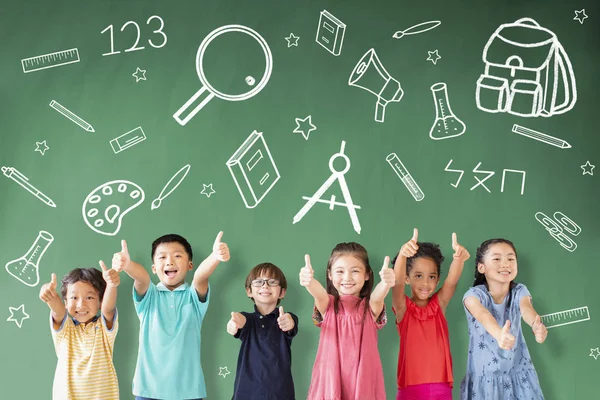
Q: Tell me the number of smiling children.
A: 6